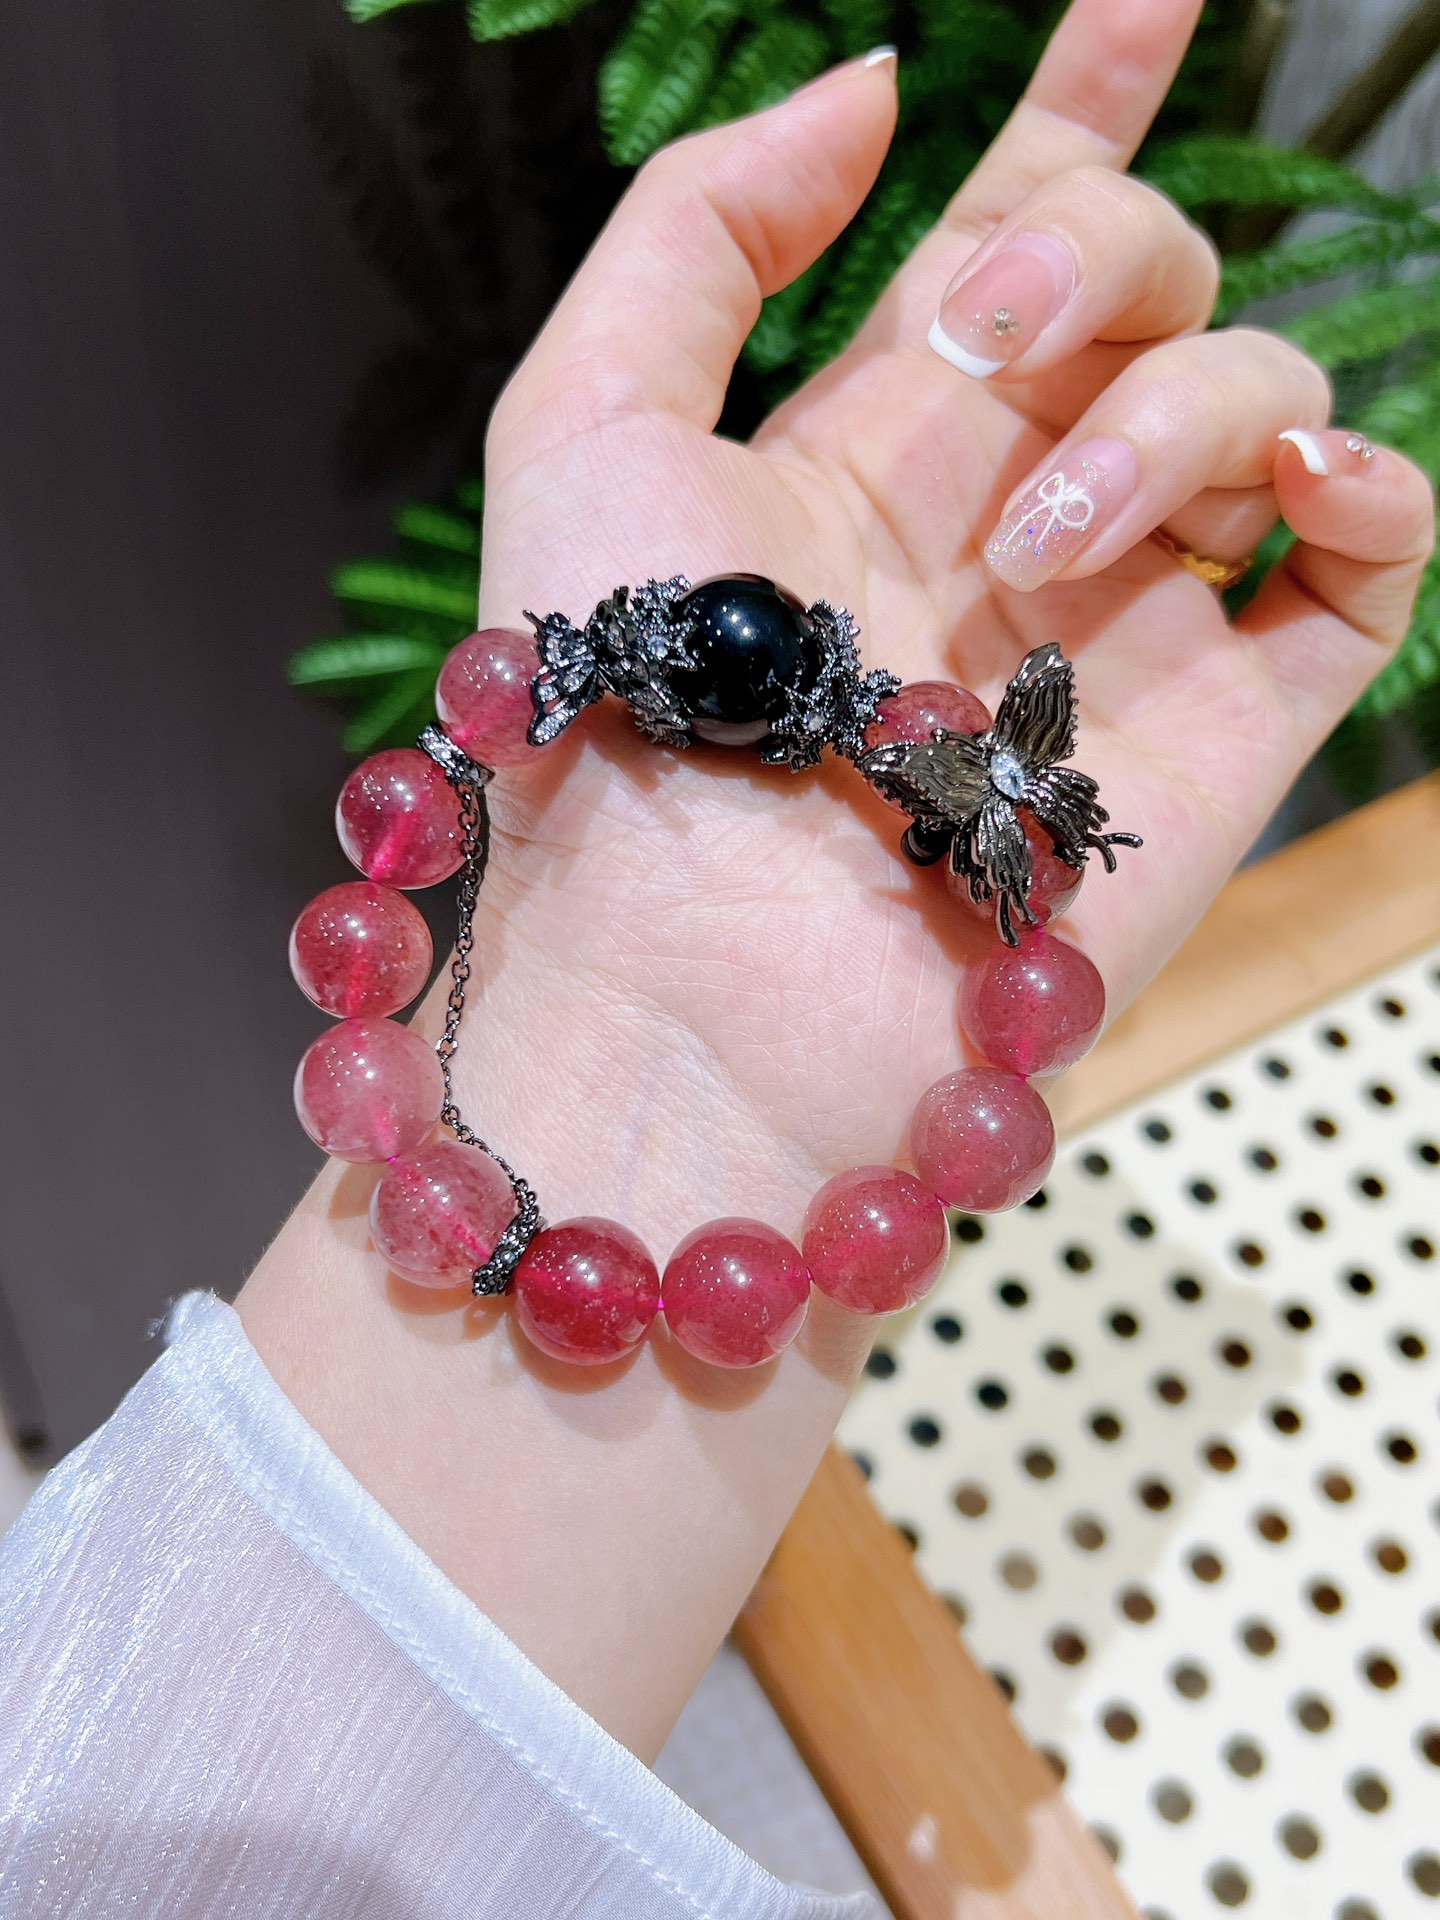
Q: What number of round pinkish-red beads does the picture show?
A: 12